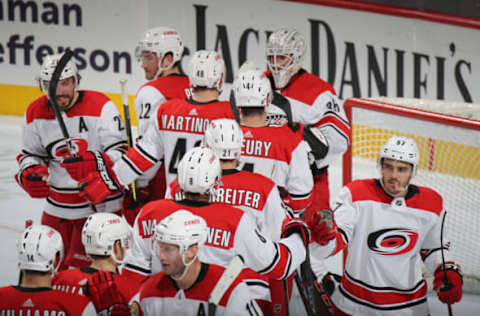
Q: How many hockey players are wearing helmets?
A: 11